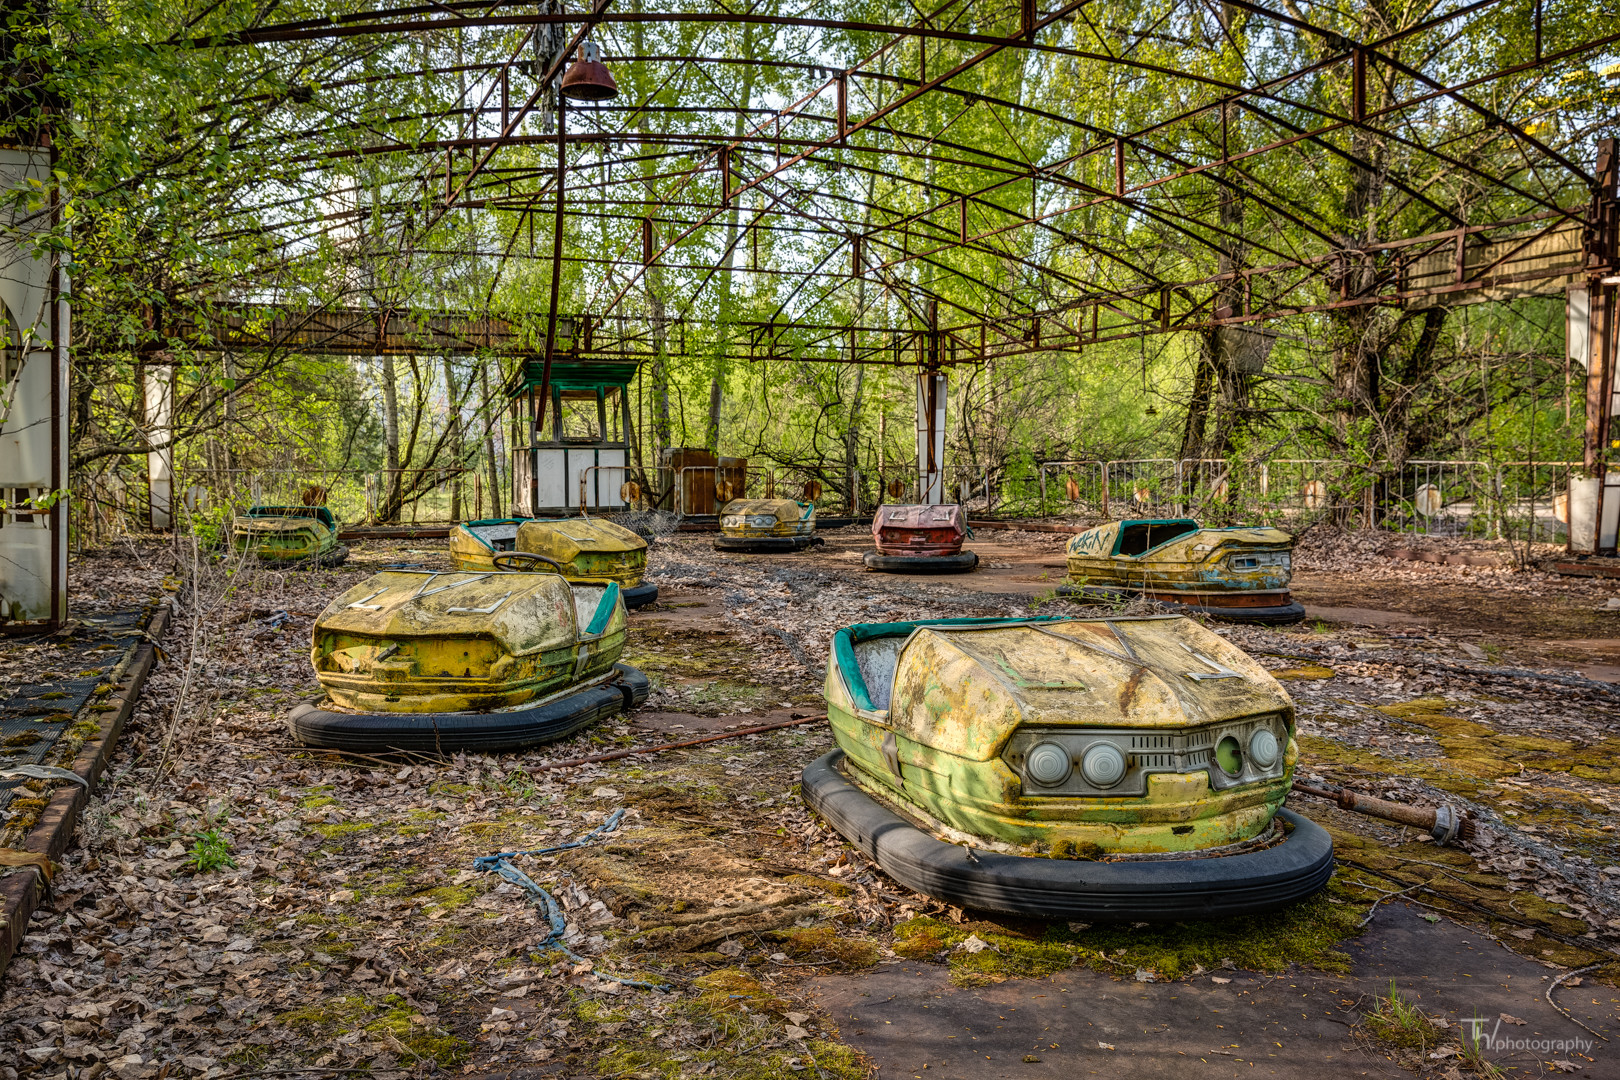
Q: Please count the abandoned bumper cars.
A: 7